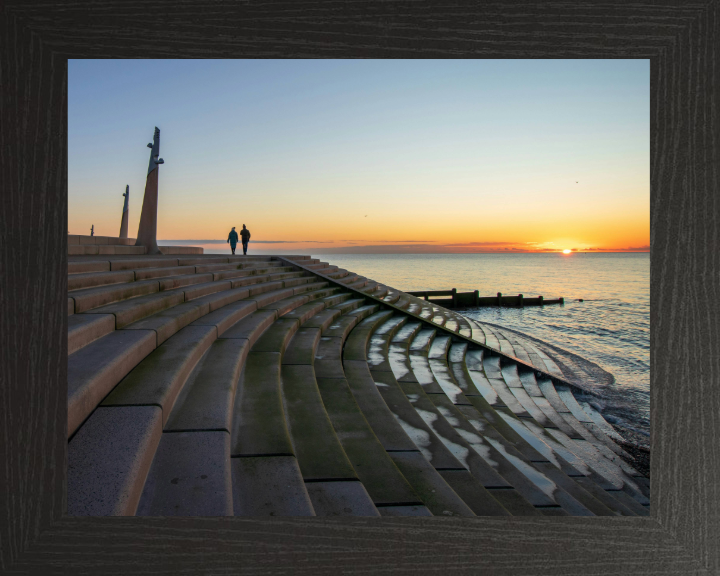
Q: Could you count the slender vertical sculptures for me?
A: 3